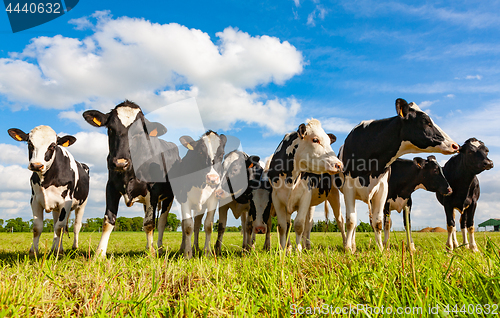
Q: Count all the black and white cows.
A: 9